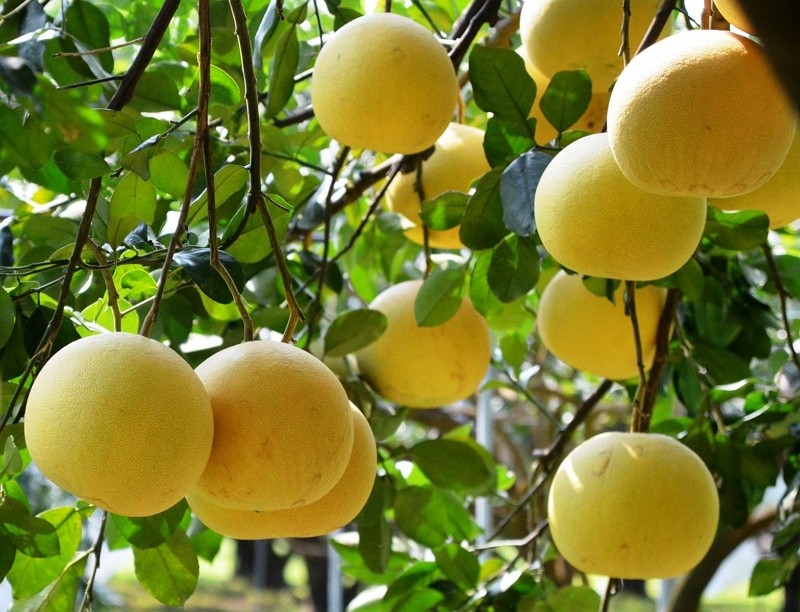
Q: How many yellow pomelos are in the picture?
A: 14